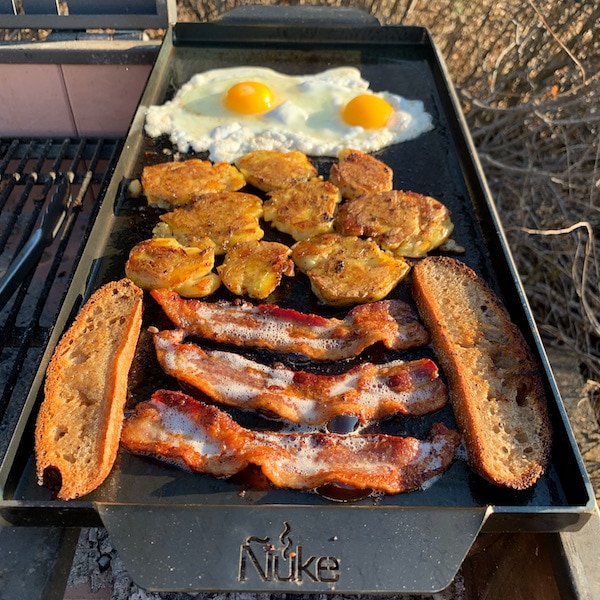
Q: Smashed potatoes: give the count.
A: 9